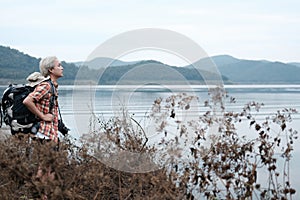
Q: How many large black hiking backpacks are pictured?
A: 1